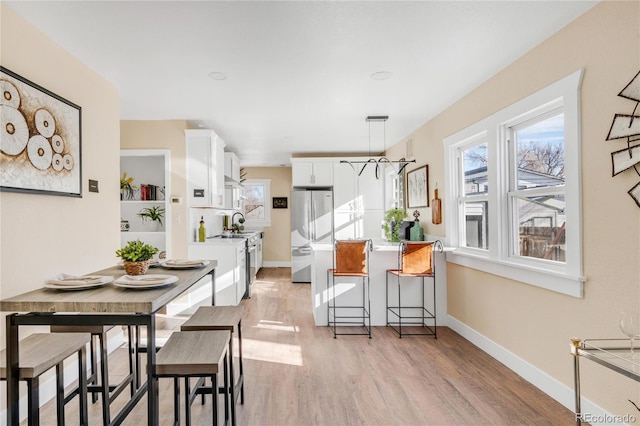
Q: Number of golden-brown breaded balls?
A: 0